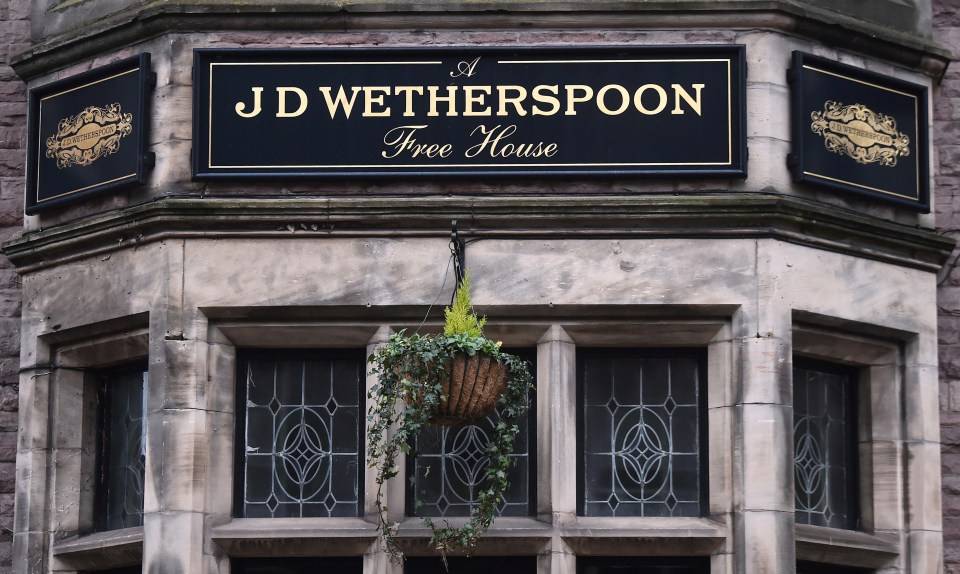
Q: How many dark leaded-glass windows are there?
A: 5